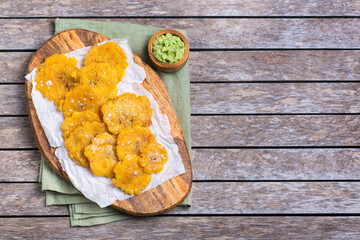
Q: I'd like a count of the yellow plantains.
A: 11